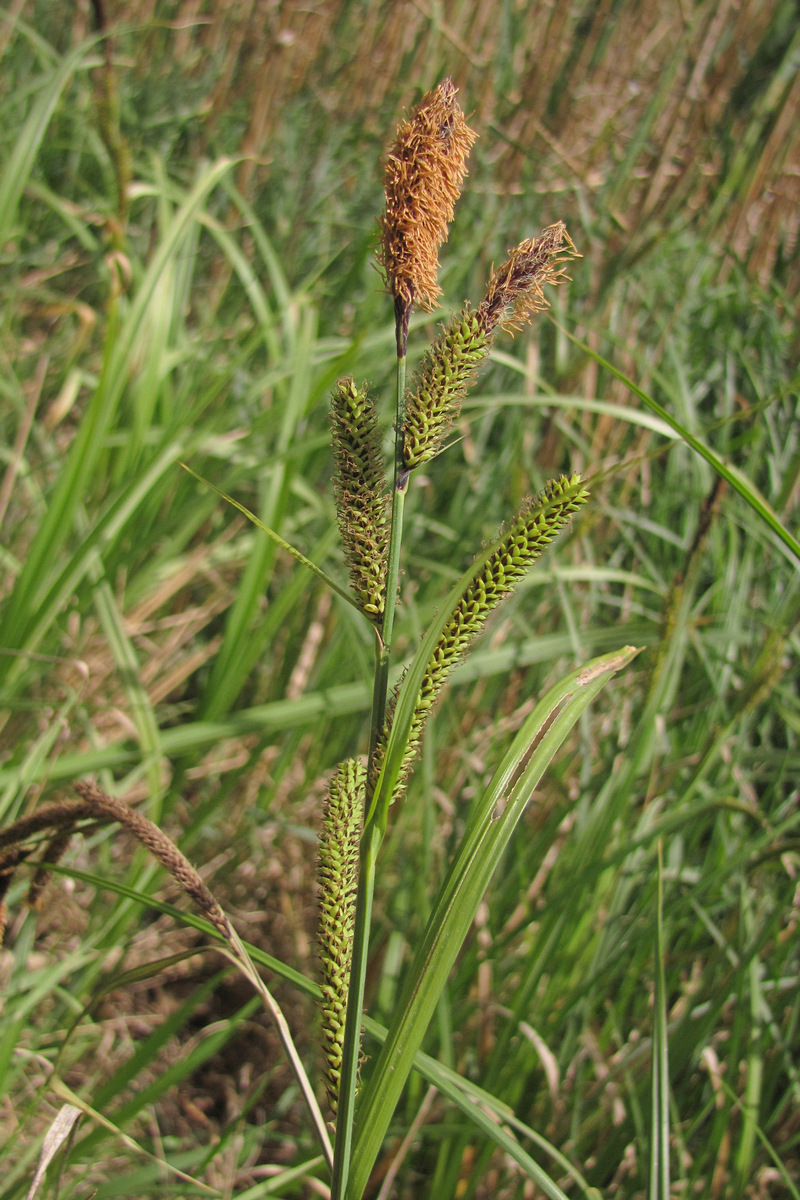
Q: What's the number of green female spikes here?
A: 4